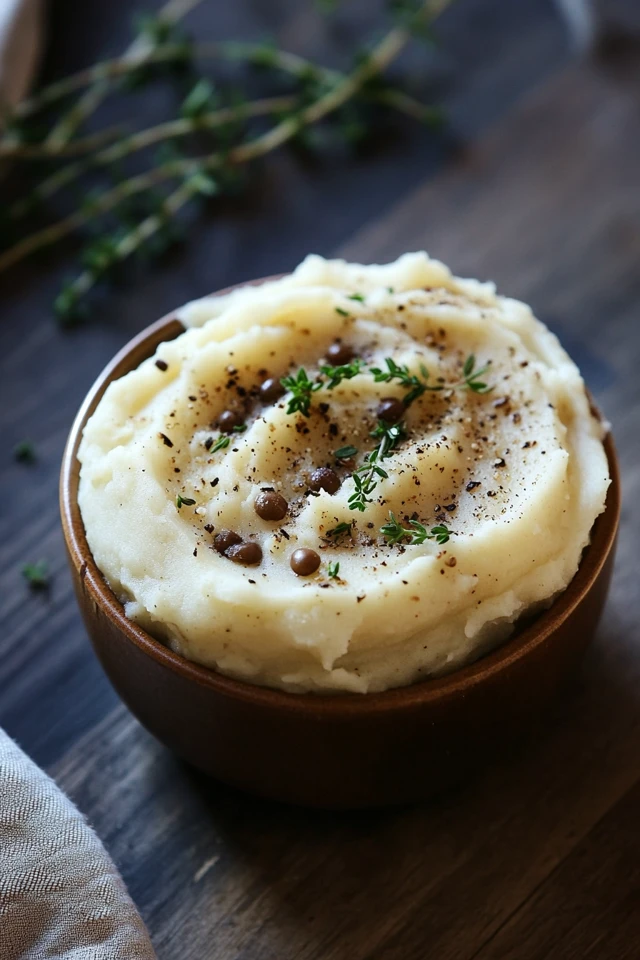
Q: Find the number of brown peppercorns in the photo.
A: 9